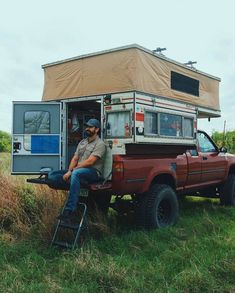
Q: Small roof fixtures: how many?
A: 2